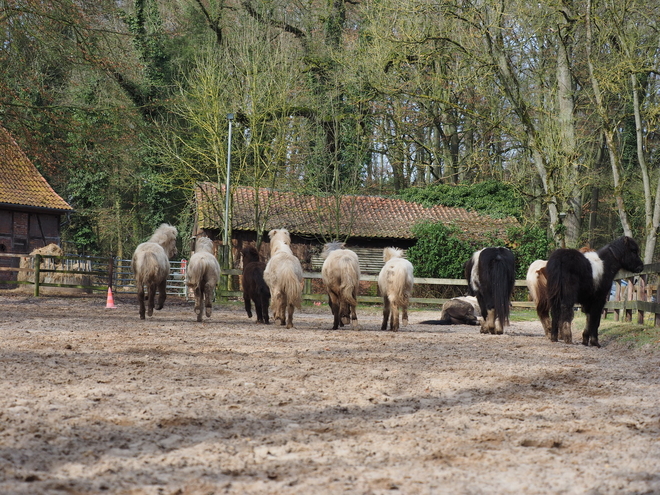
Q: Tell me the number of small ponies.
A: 10